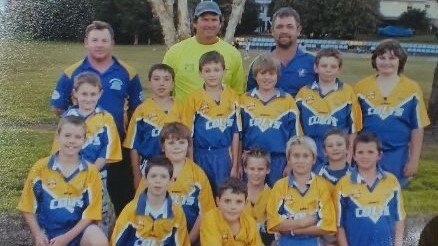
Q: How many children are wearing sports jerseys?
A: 14